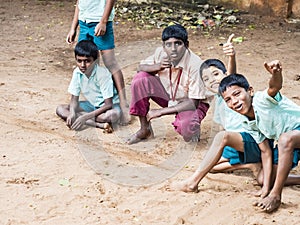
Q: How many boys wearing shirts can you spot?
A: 5